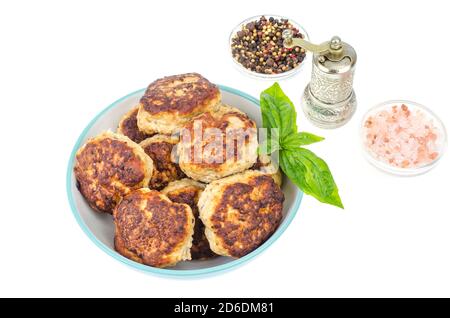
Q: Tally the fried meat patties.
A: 9